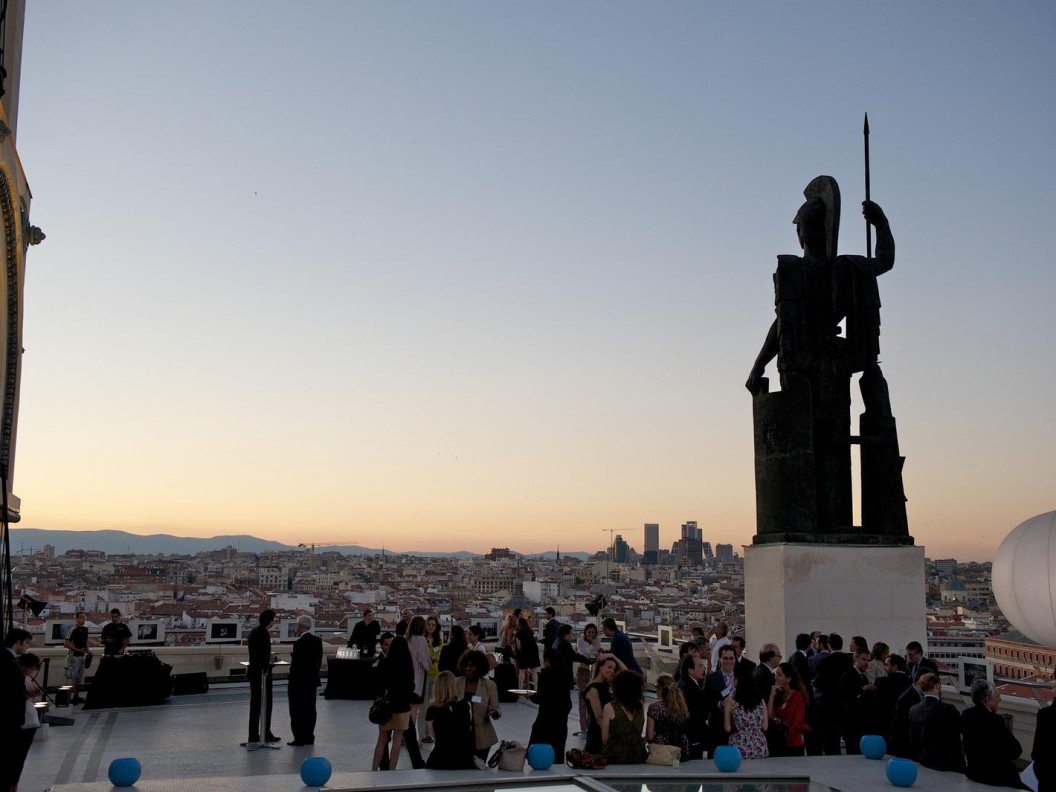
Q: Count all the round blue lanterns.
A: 6